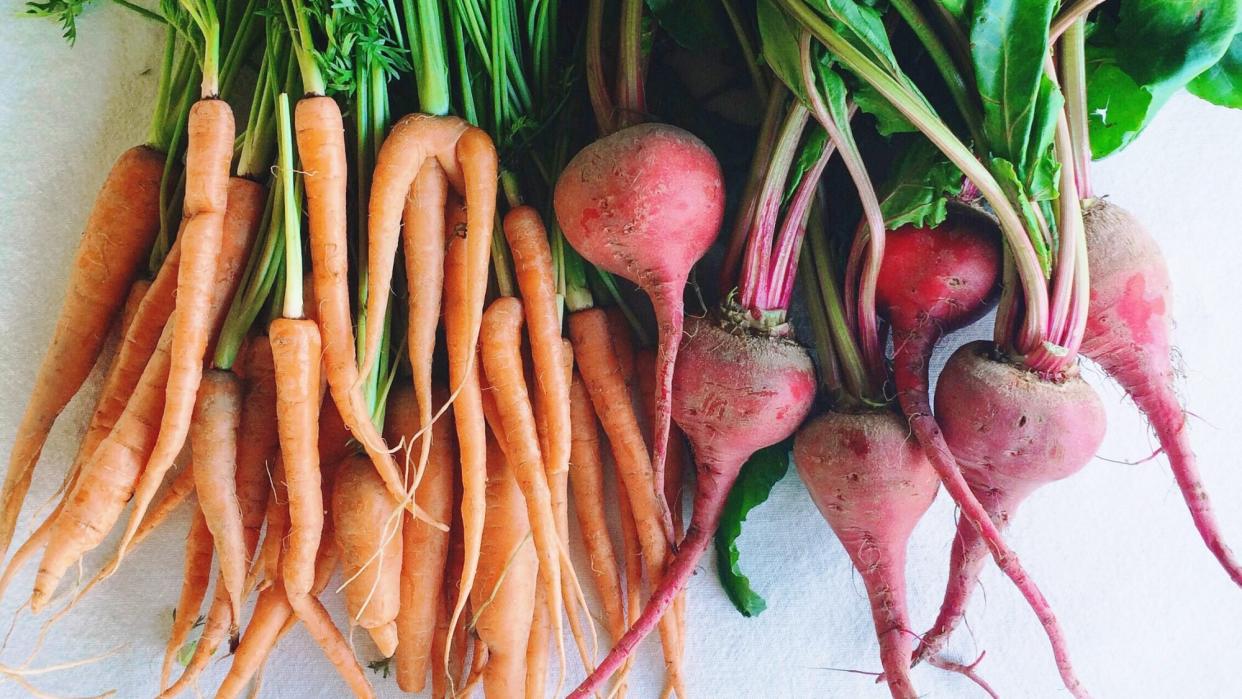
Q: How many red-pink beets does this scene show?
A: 6